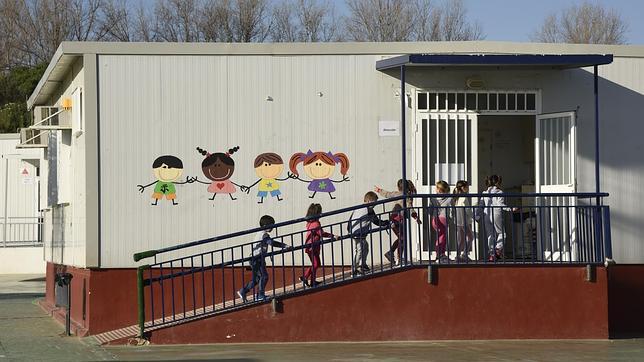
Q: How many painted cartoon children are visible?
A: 4